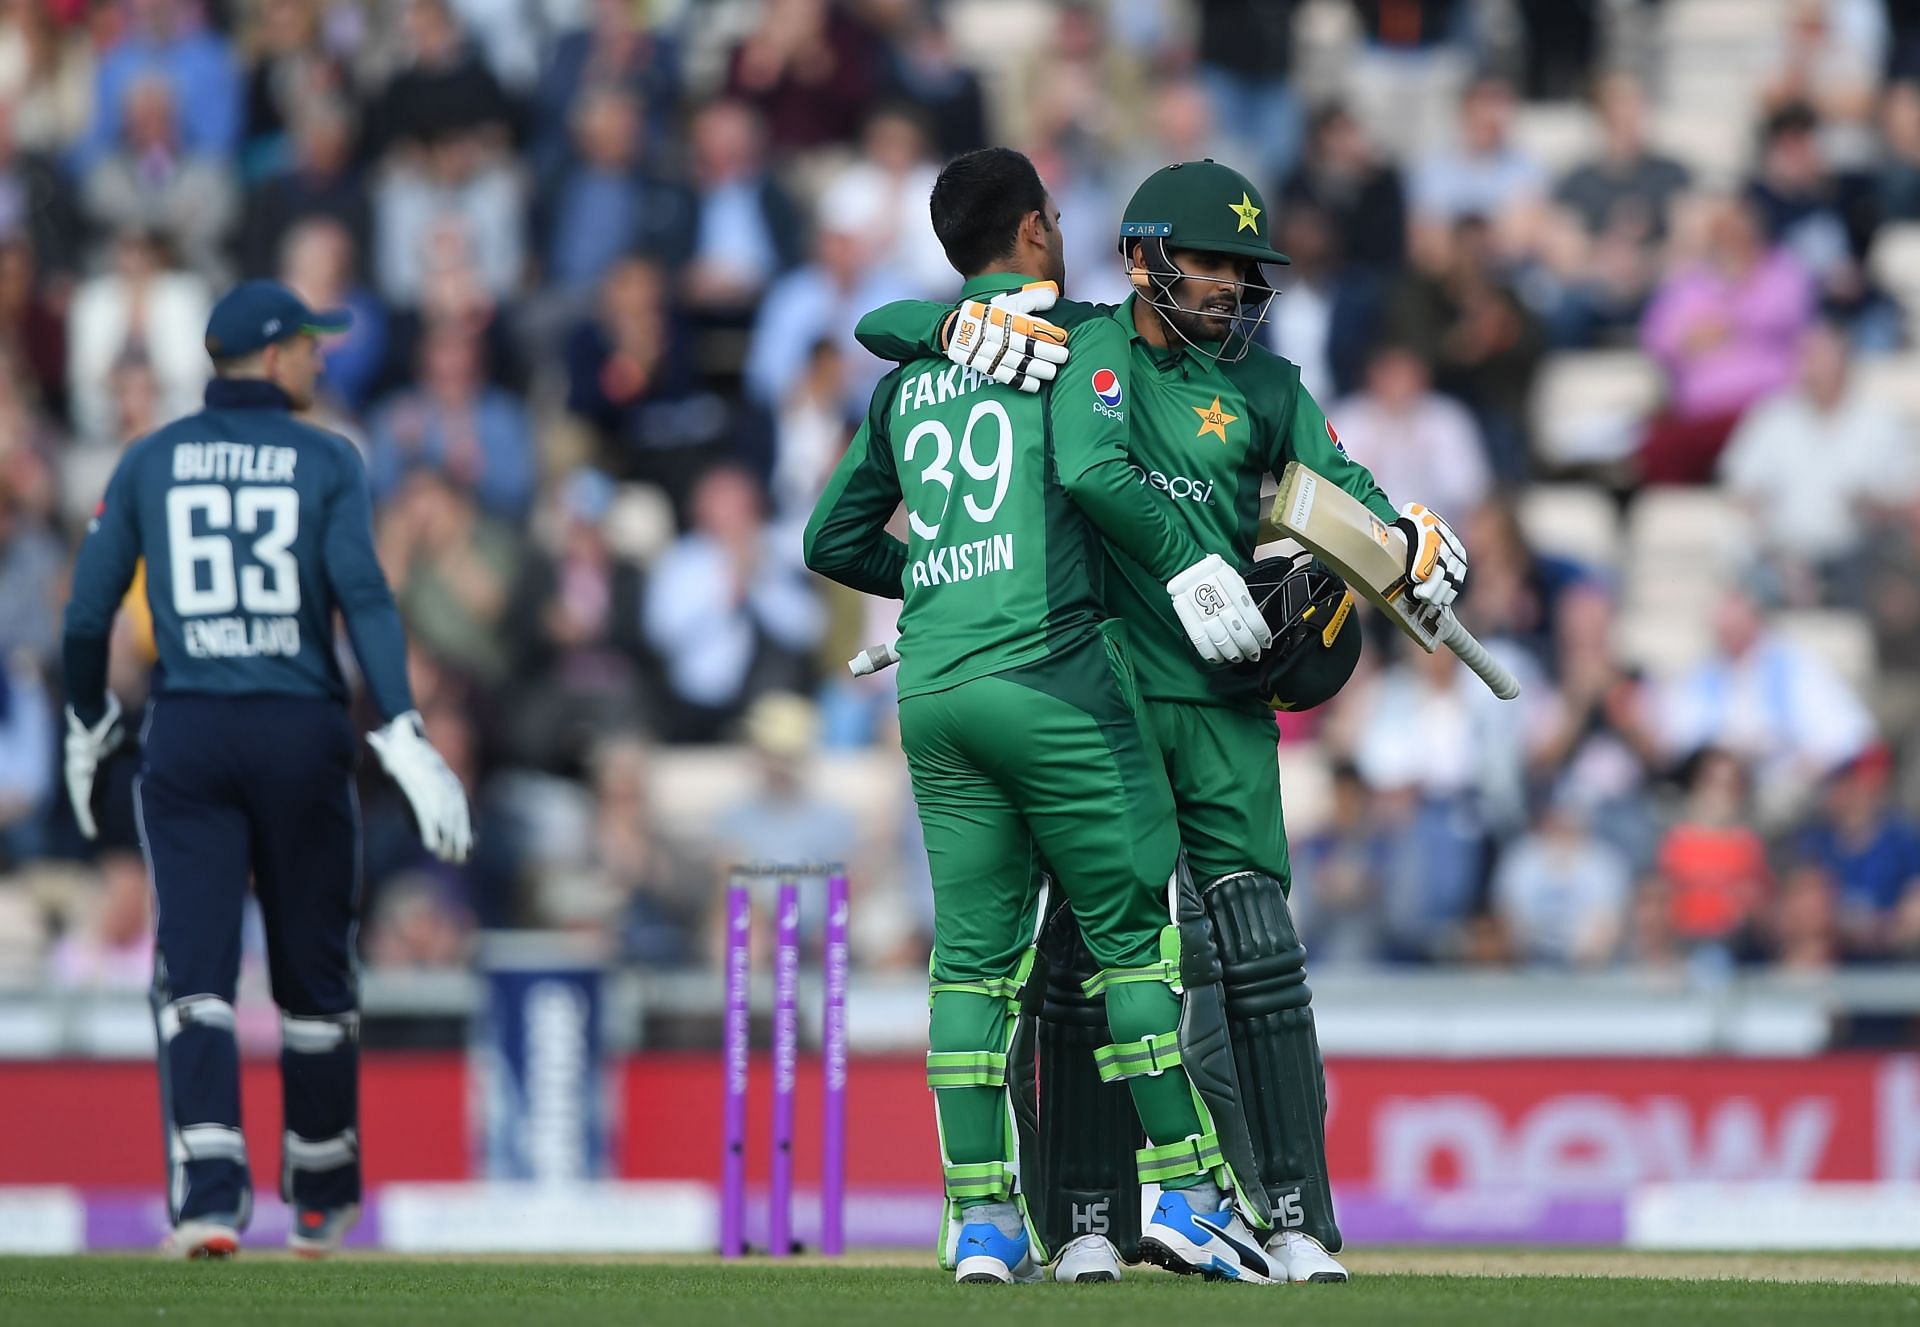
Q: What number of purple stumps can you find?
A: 3